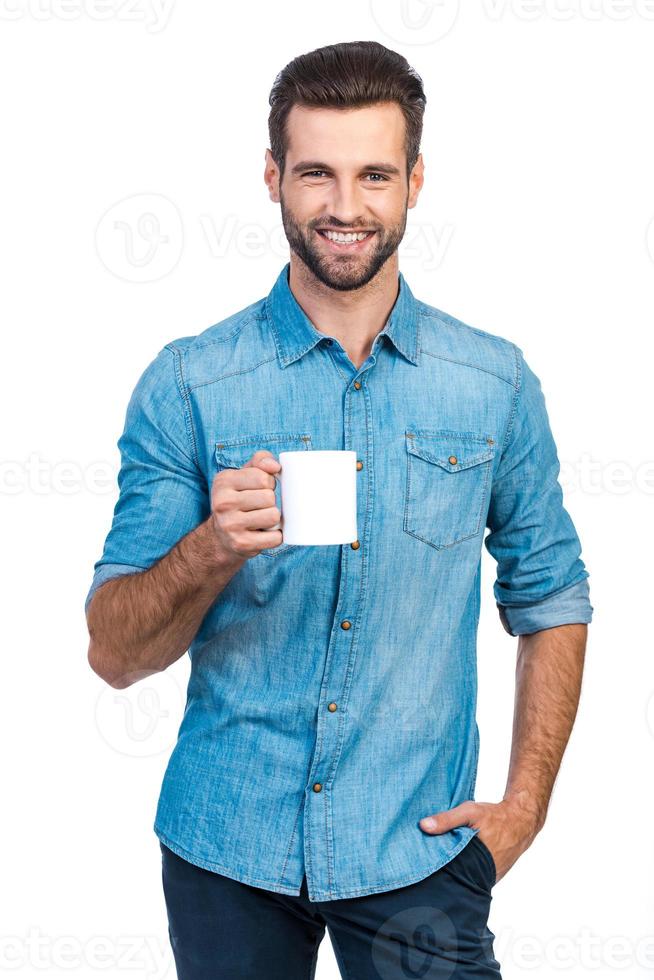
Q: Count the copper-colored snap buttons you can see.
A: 7